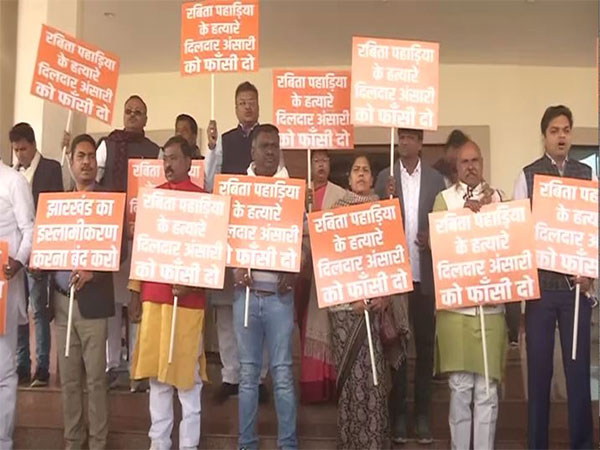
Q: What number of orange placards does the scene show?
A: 12